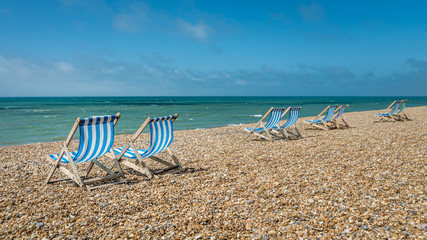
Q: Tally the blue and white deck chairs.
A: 8